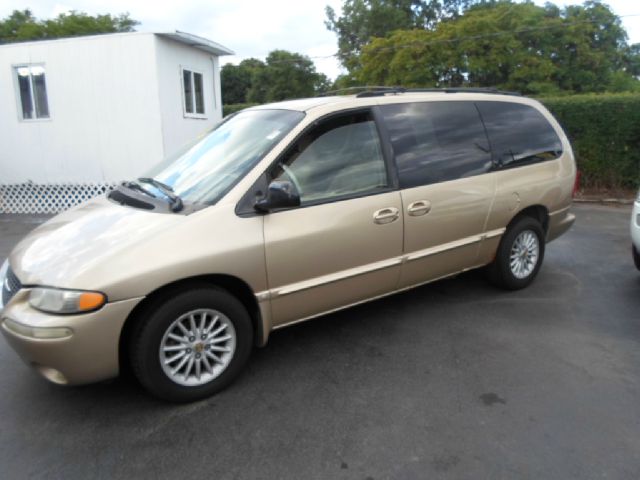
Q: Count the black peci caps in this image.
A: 0